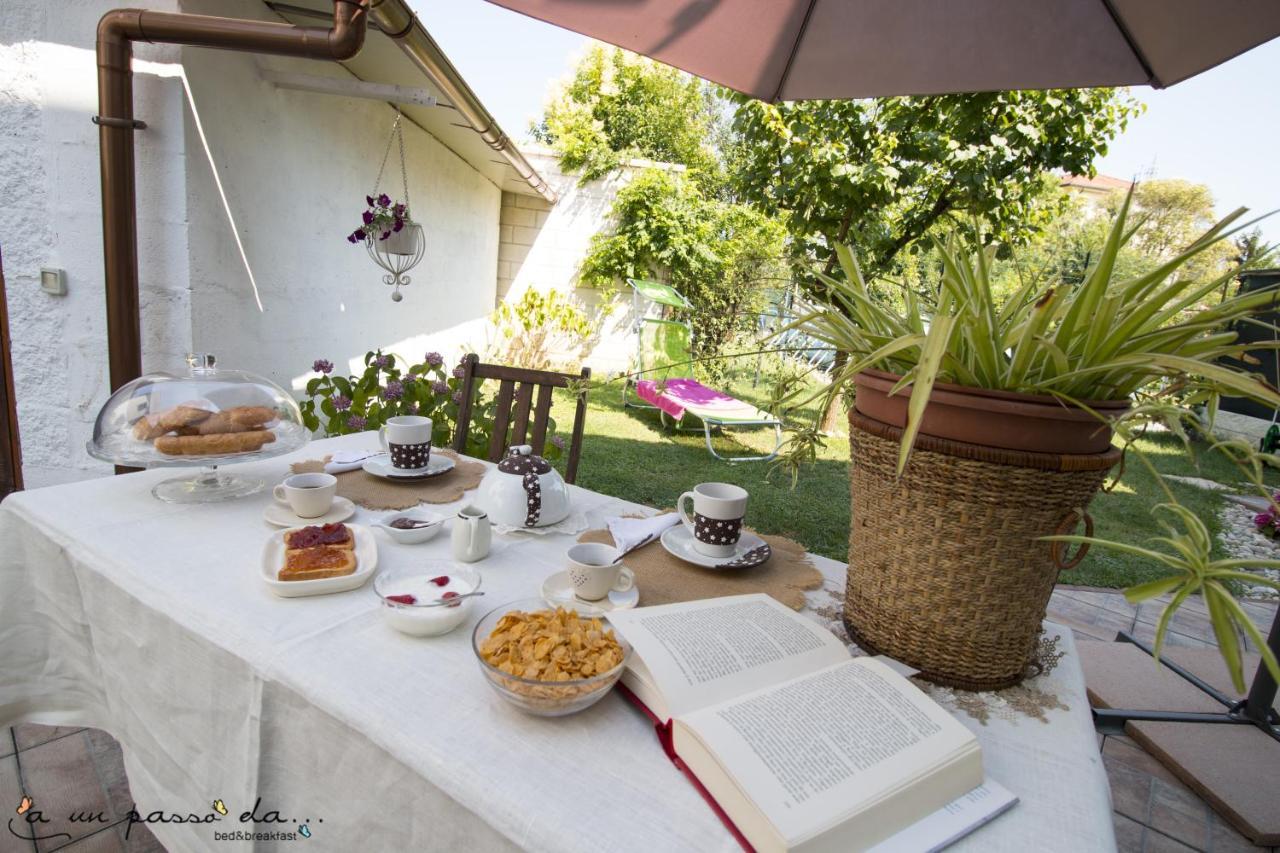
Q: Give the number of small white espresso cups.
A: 2